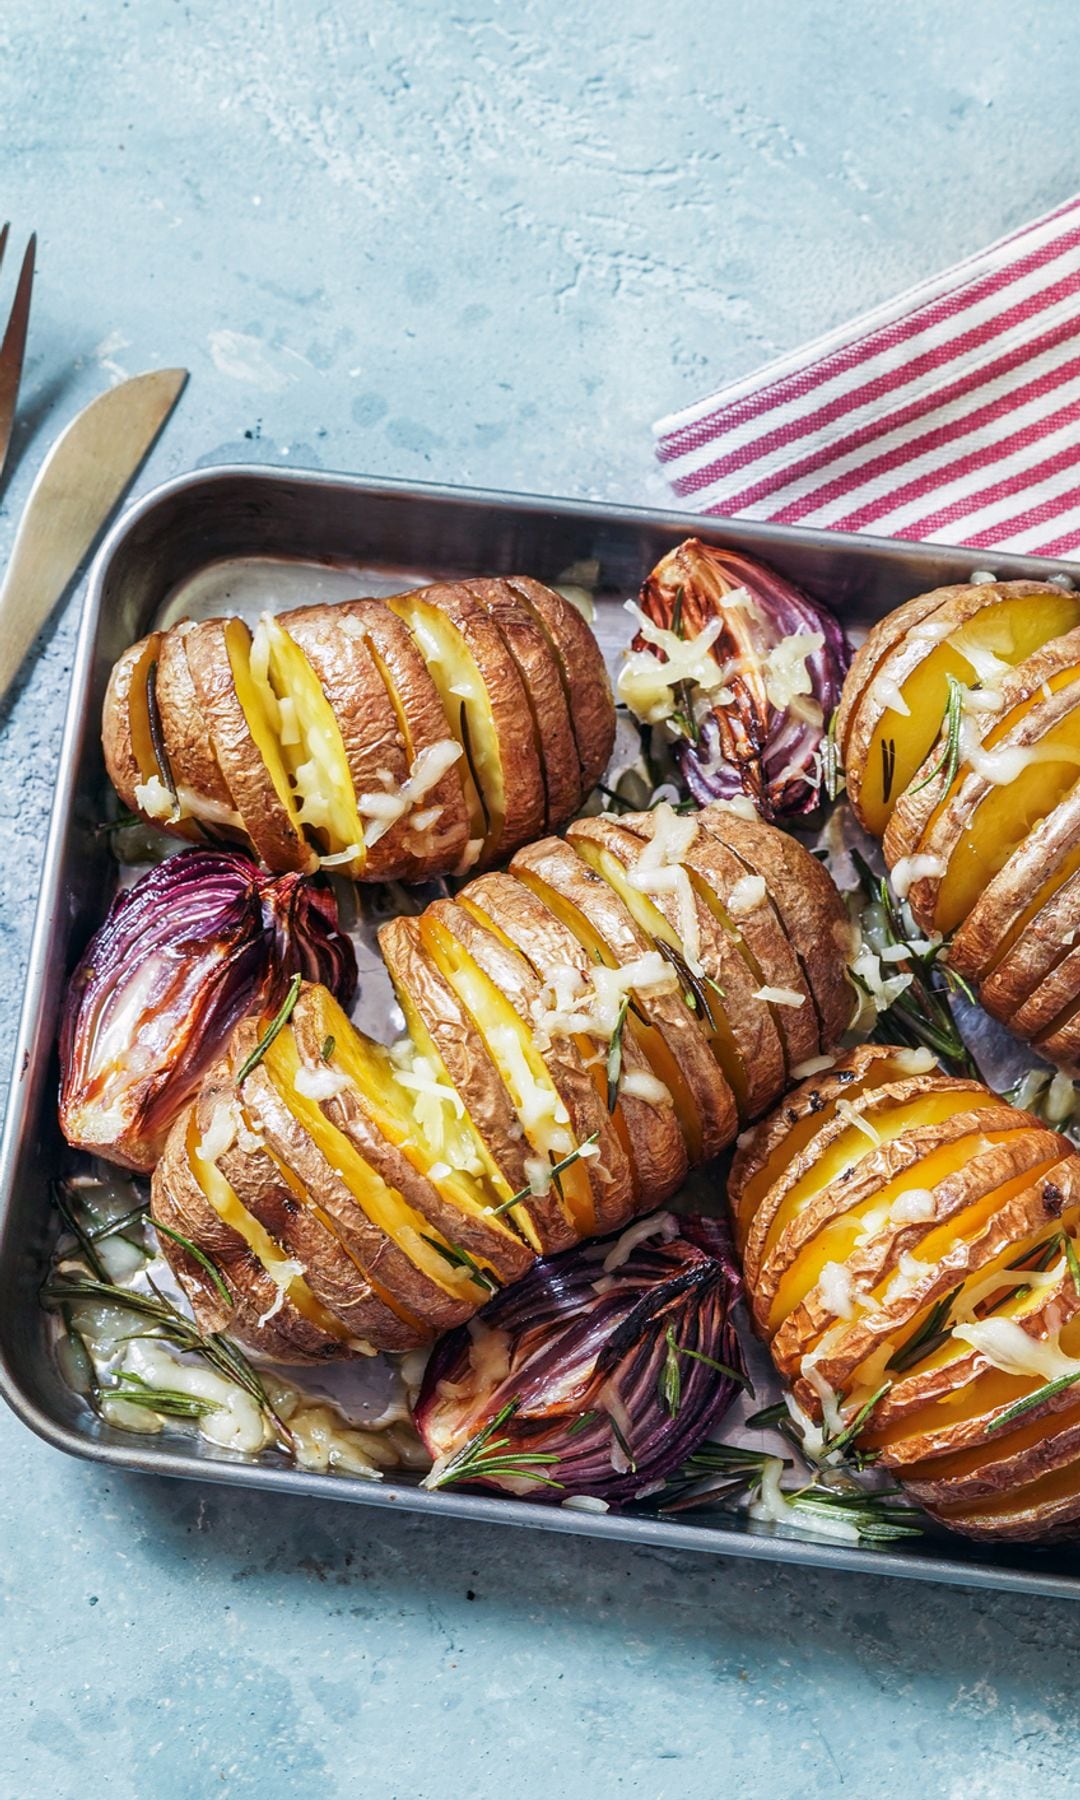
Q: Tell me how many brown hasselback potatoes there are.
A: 4